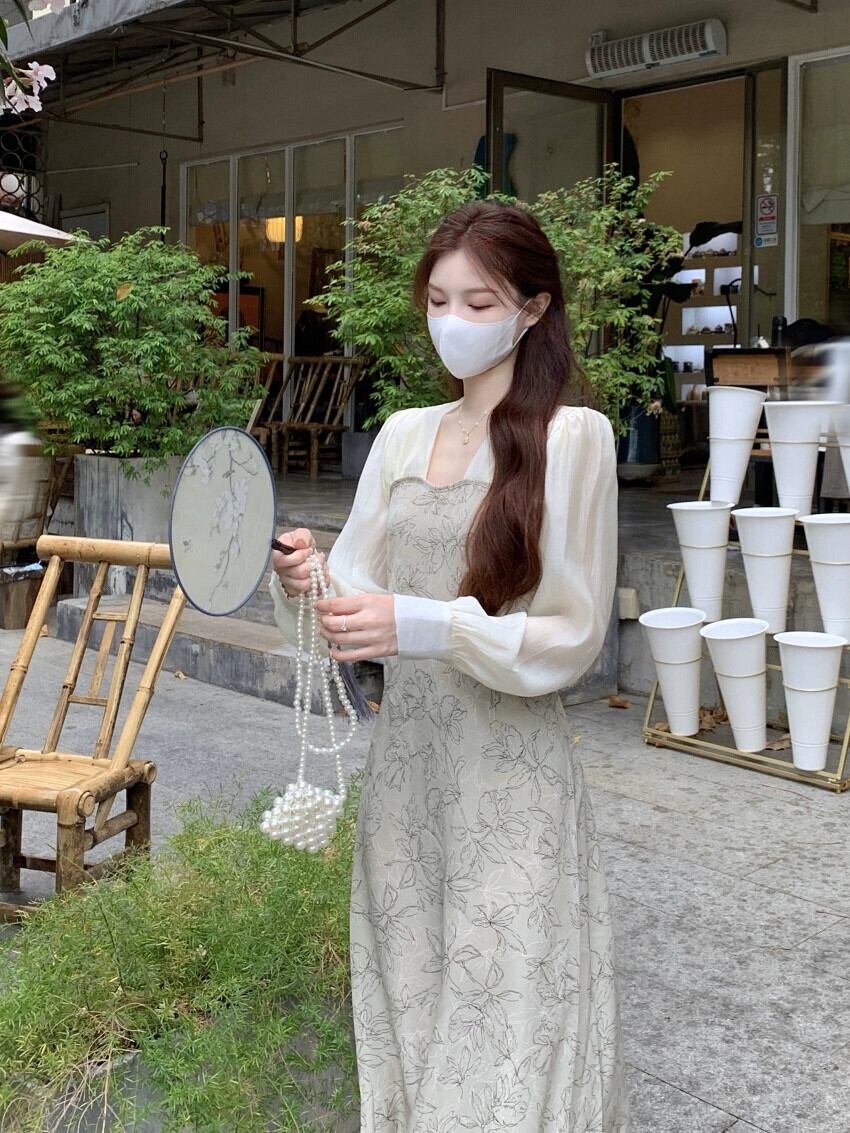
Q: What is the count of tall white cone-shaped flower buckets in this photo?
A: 9